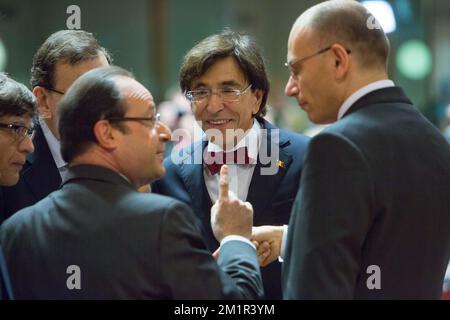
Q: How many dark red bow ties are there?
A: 1